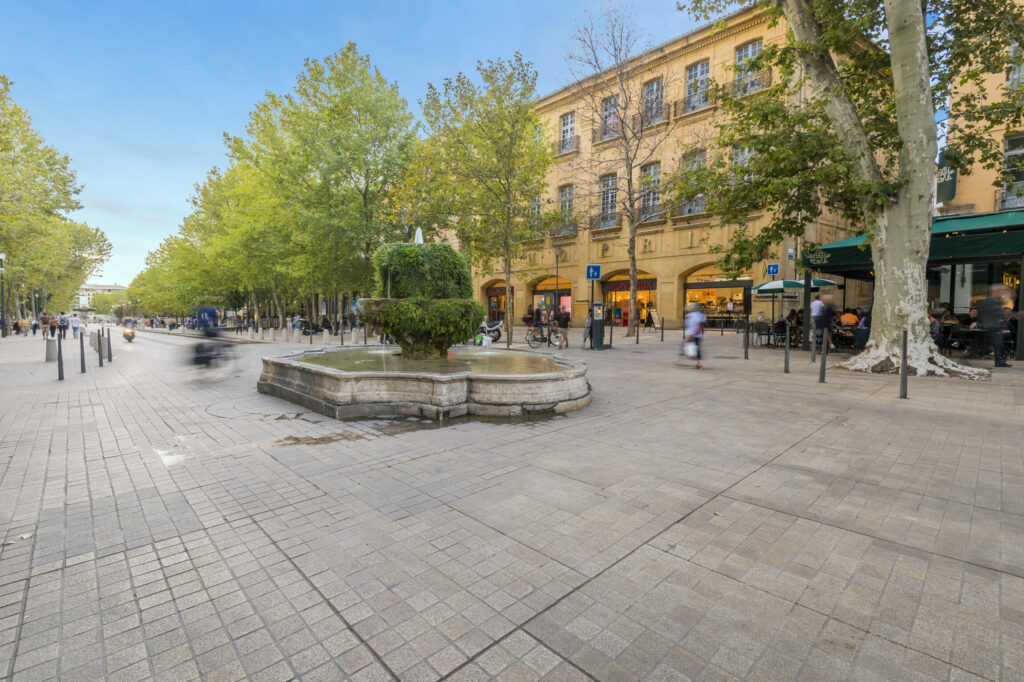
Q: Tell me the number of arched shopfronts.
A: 4